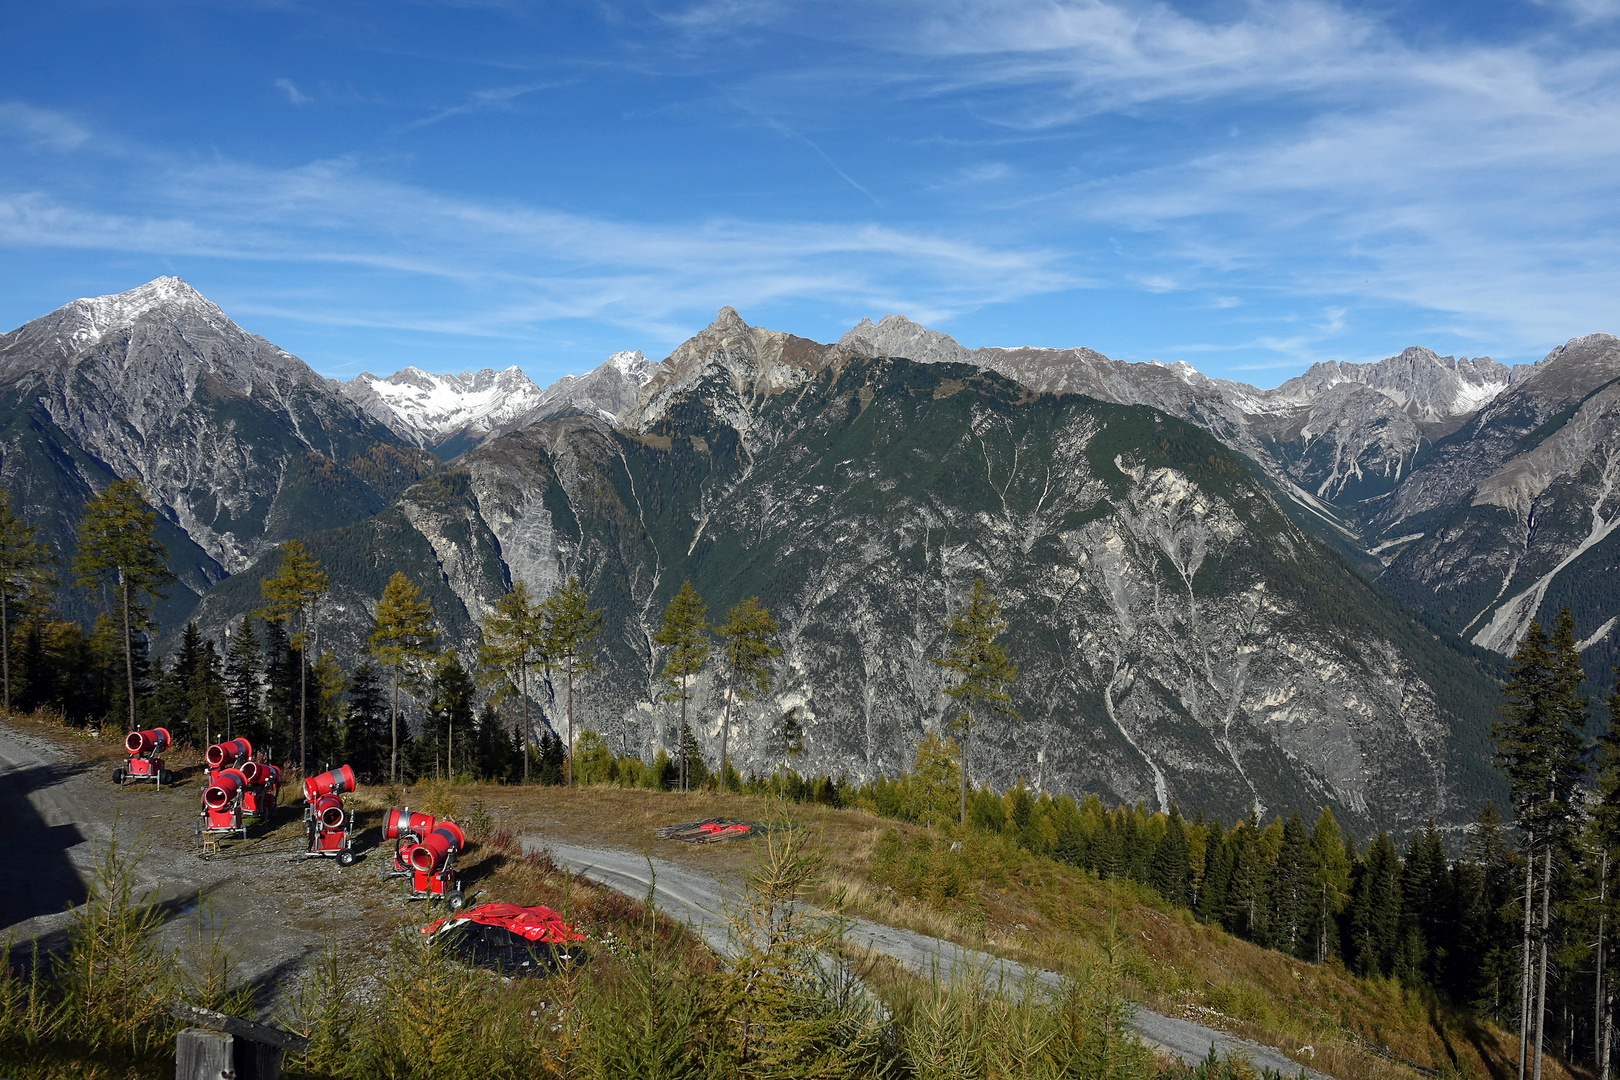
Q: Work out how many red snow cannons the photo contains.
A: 8